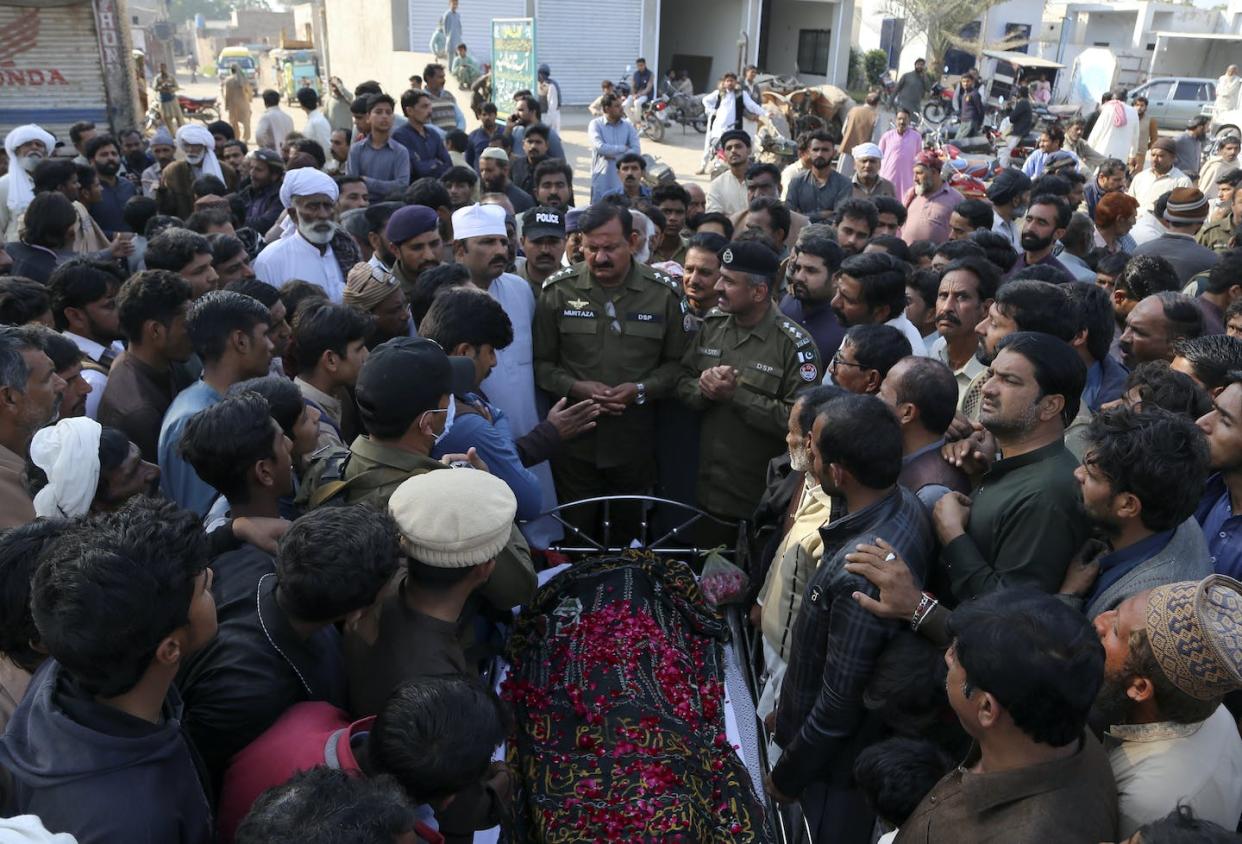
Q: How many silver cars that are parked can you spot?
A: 1